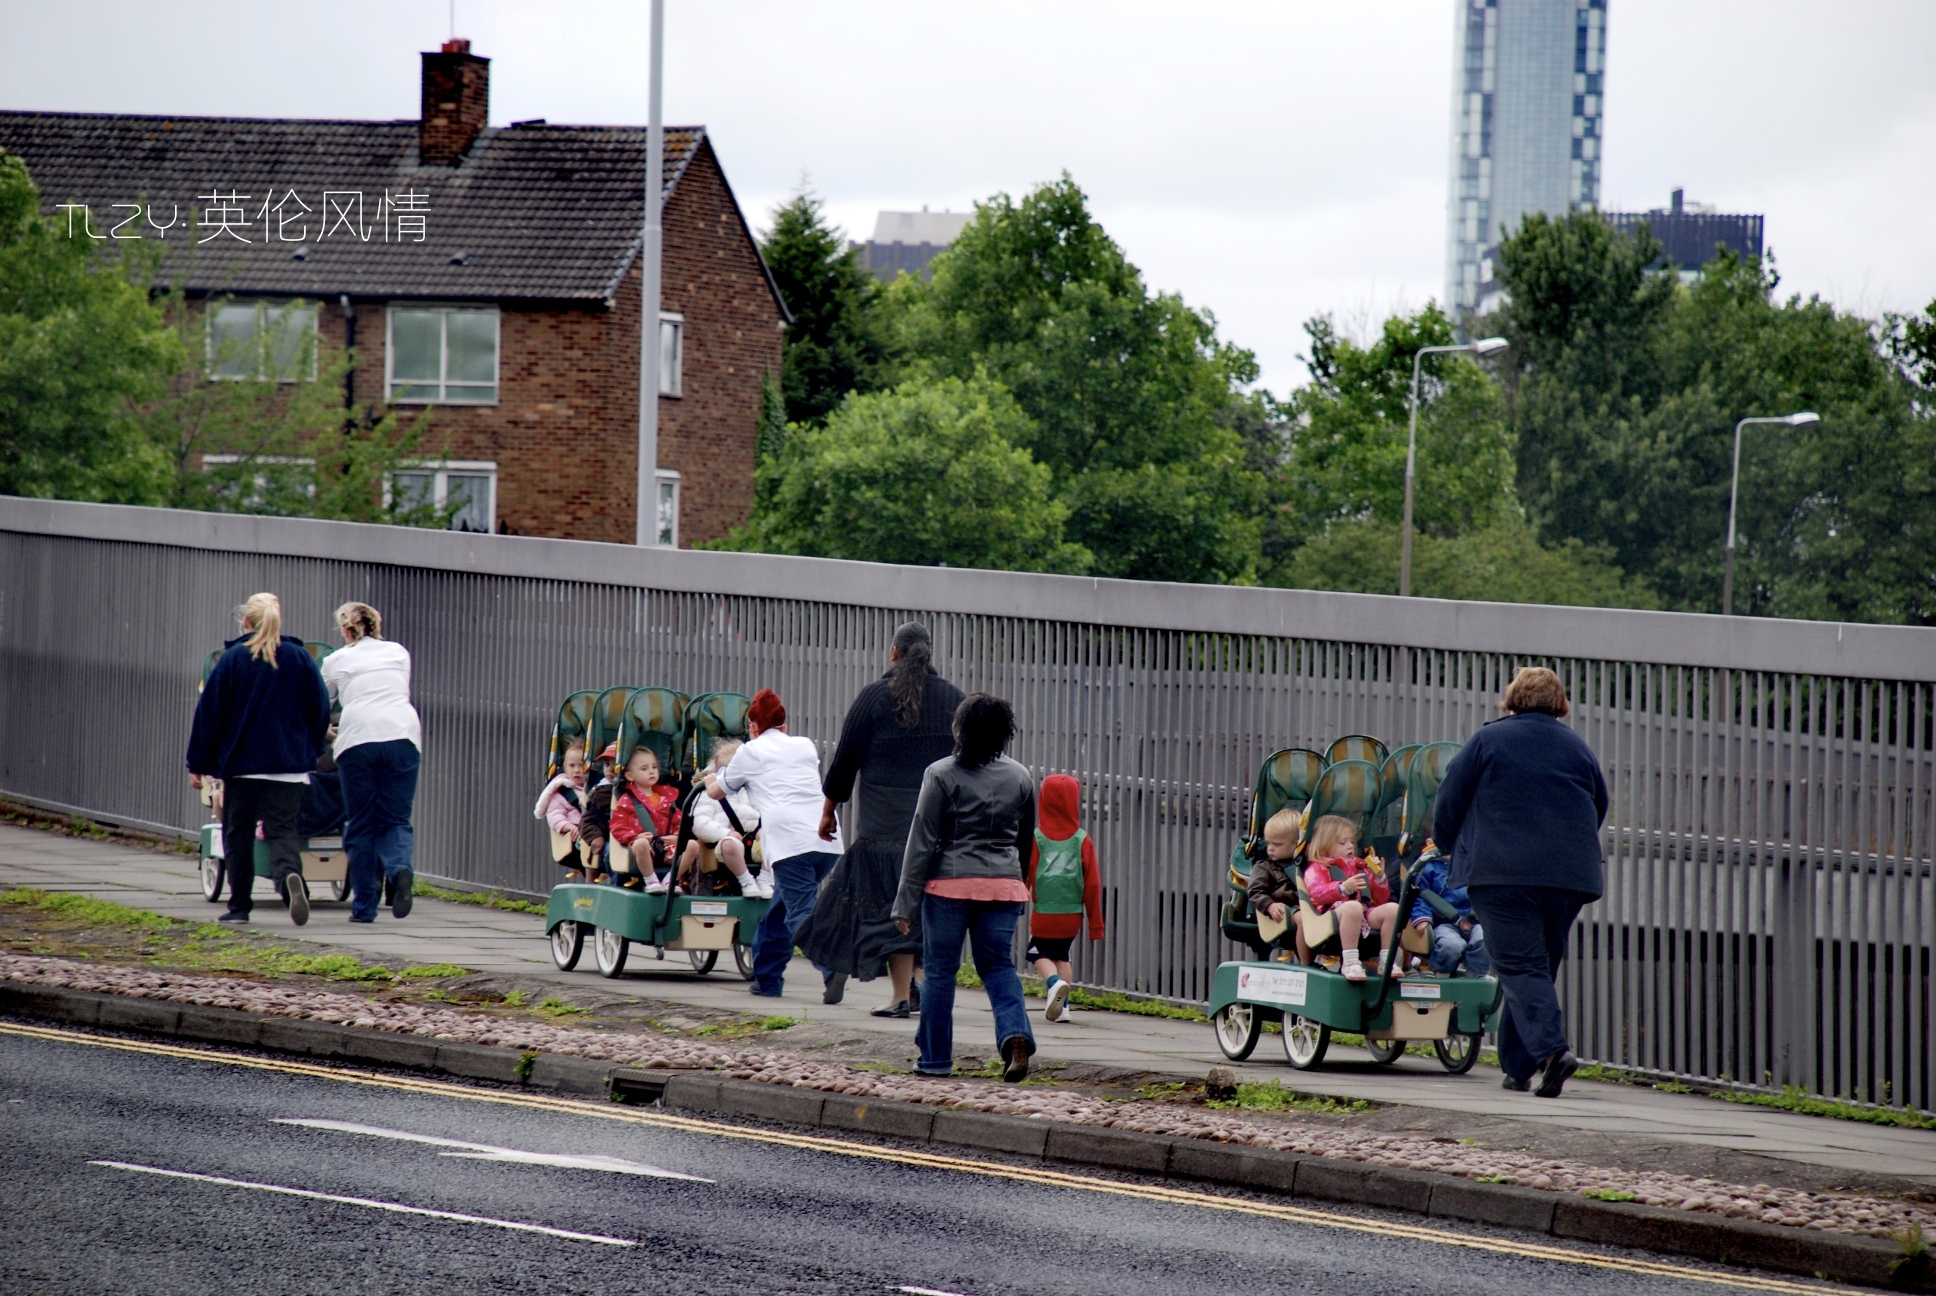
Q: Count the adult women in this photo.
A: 6